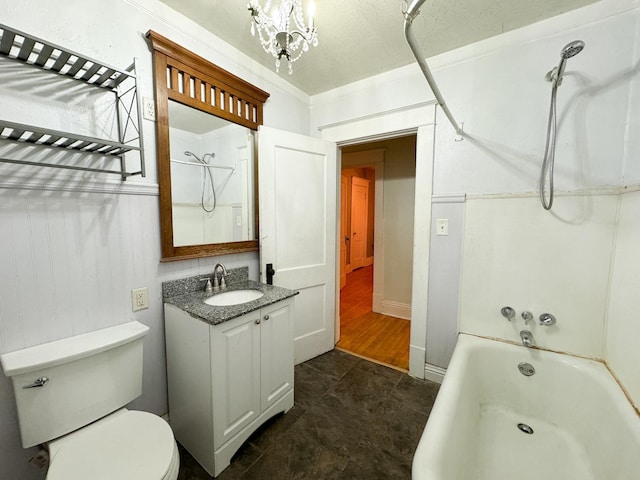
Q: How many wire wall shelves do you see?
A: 2